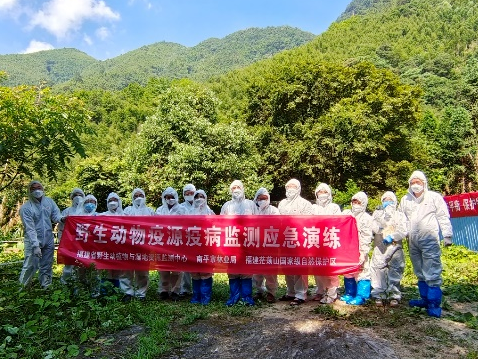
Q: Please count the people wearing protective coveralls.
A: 15